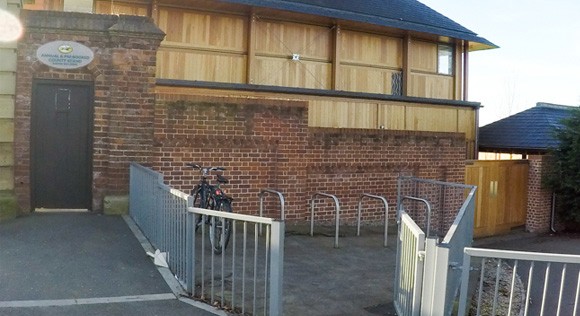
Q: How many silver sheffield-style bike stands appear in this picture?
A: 4